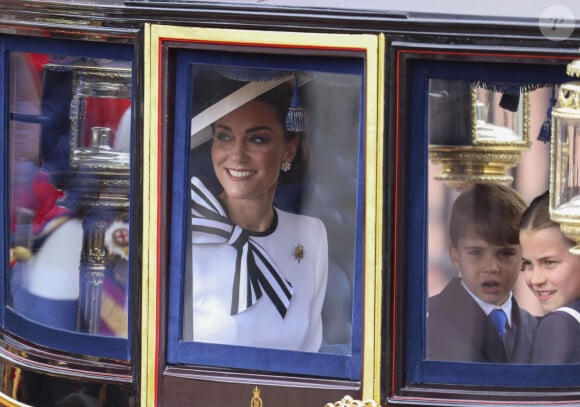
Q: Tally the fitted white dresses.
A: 1